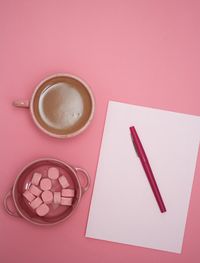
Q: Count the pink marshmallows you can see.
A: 12